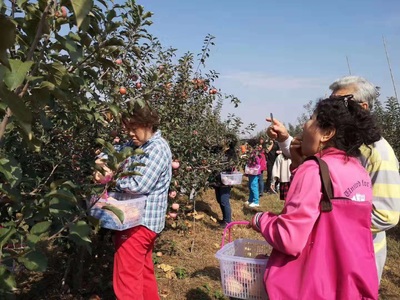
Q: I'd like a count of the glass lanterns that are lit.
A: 0